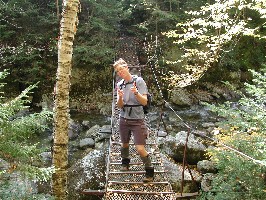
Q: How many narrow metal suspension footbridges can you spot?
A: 1